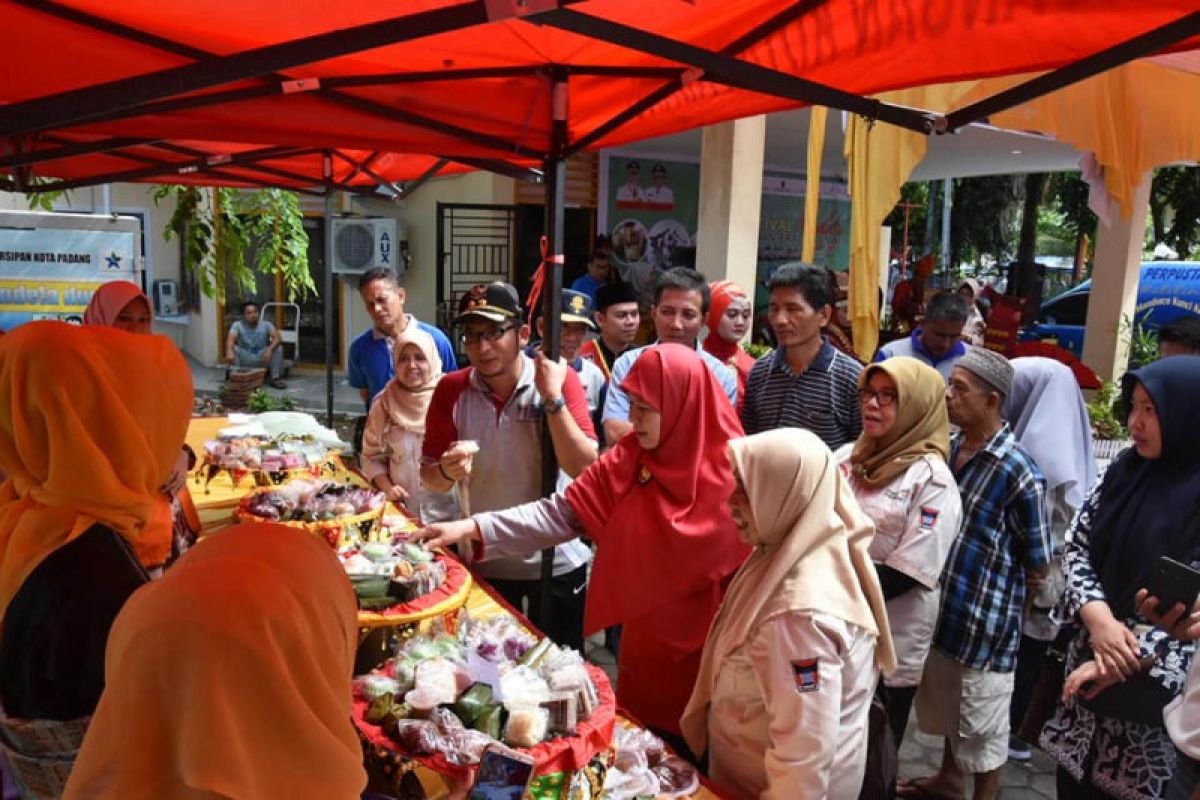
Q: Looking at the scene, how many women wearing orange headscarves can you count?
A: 2